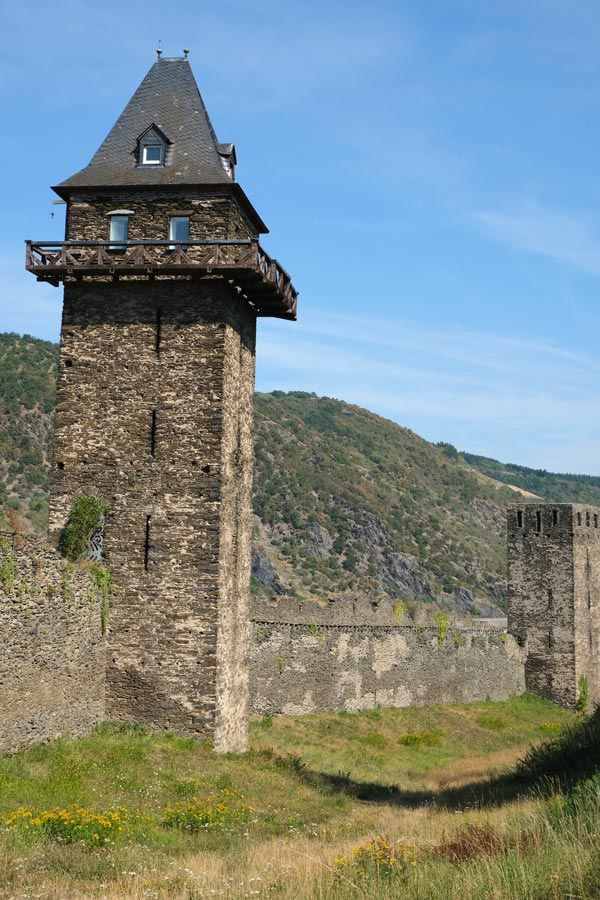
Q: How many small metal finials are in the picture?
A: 2